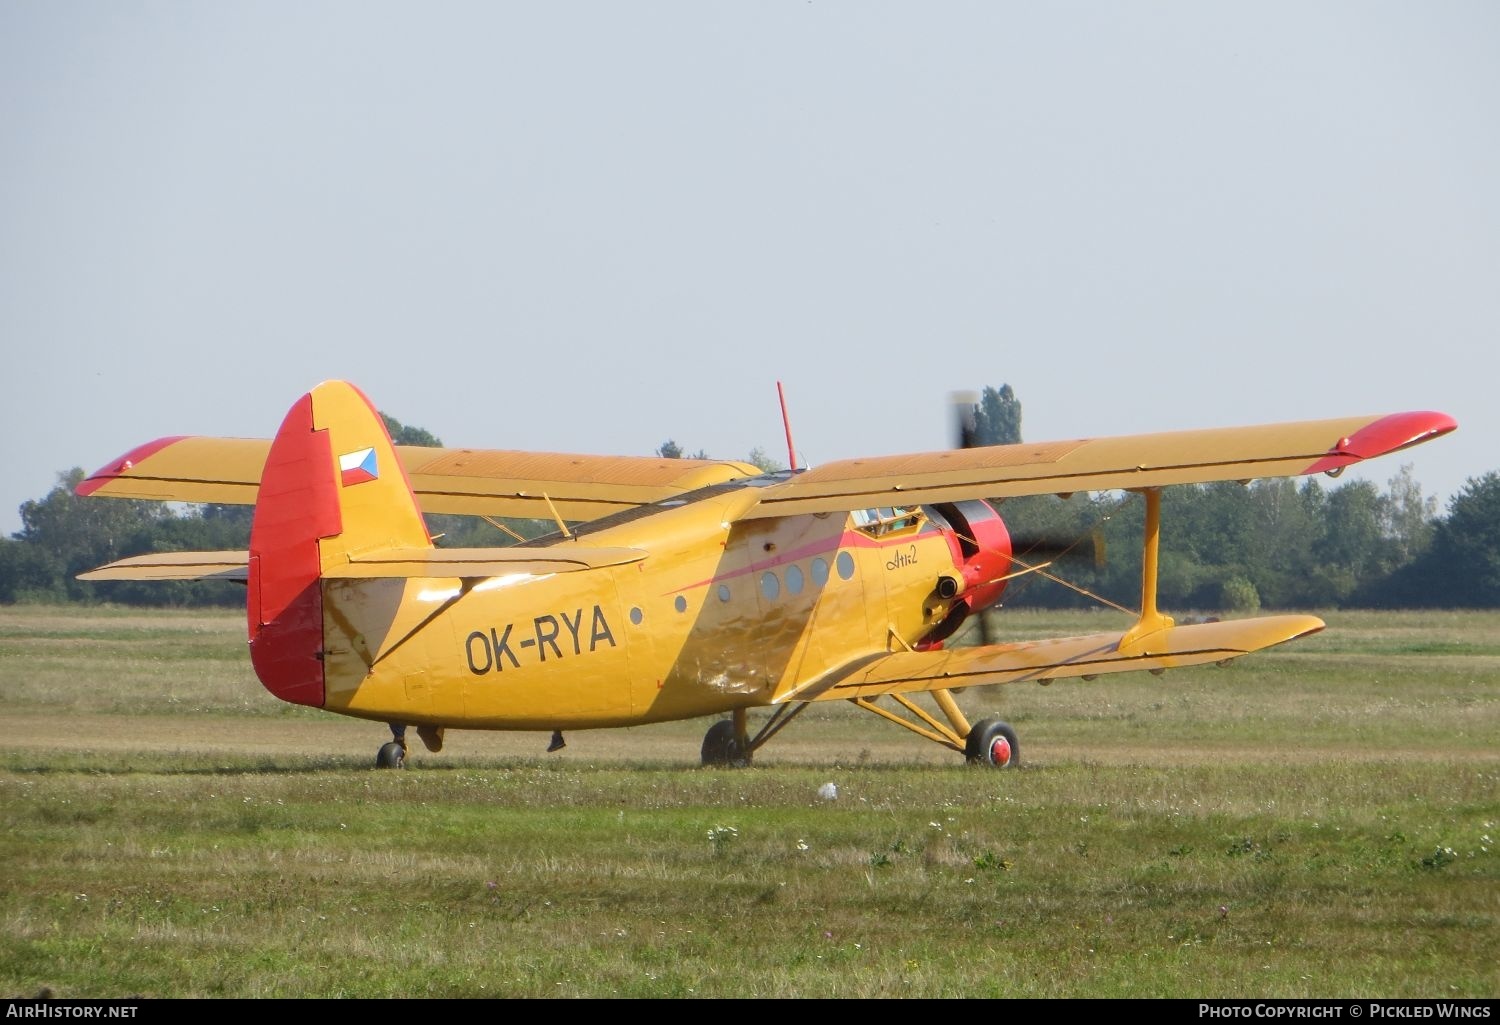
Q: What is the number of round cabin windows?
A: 7